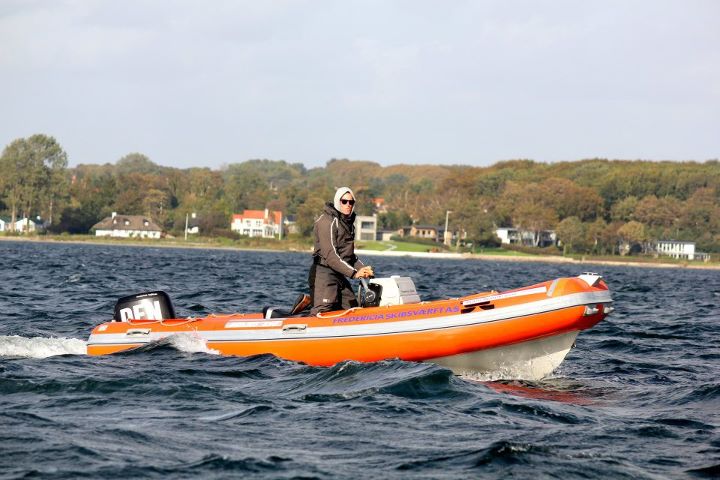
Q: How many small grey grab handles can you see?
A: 2